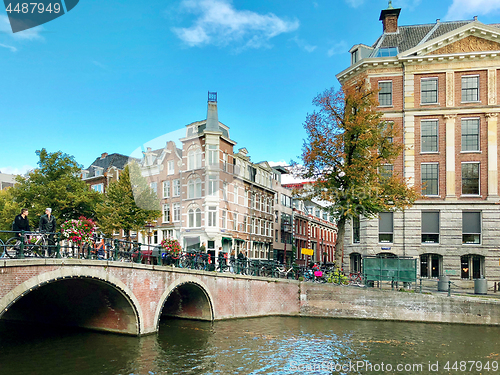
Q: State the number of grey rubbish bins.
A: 2